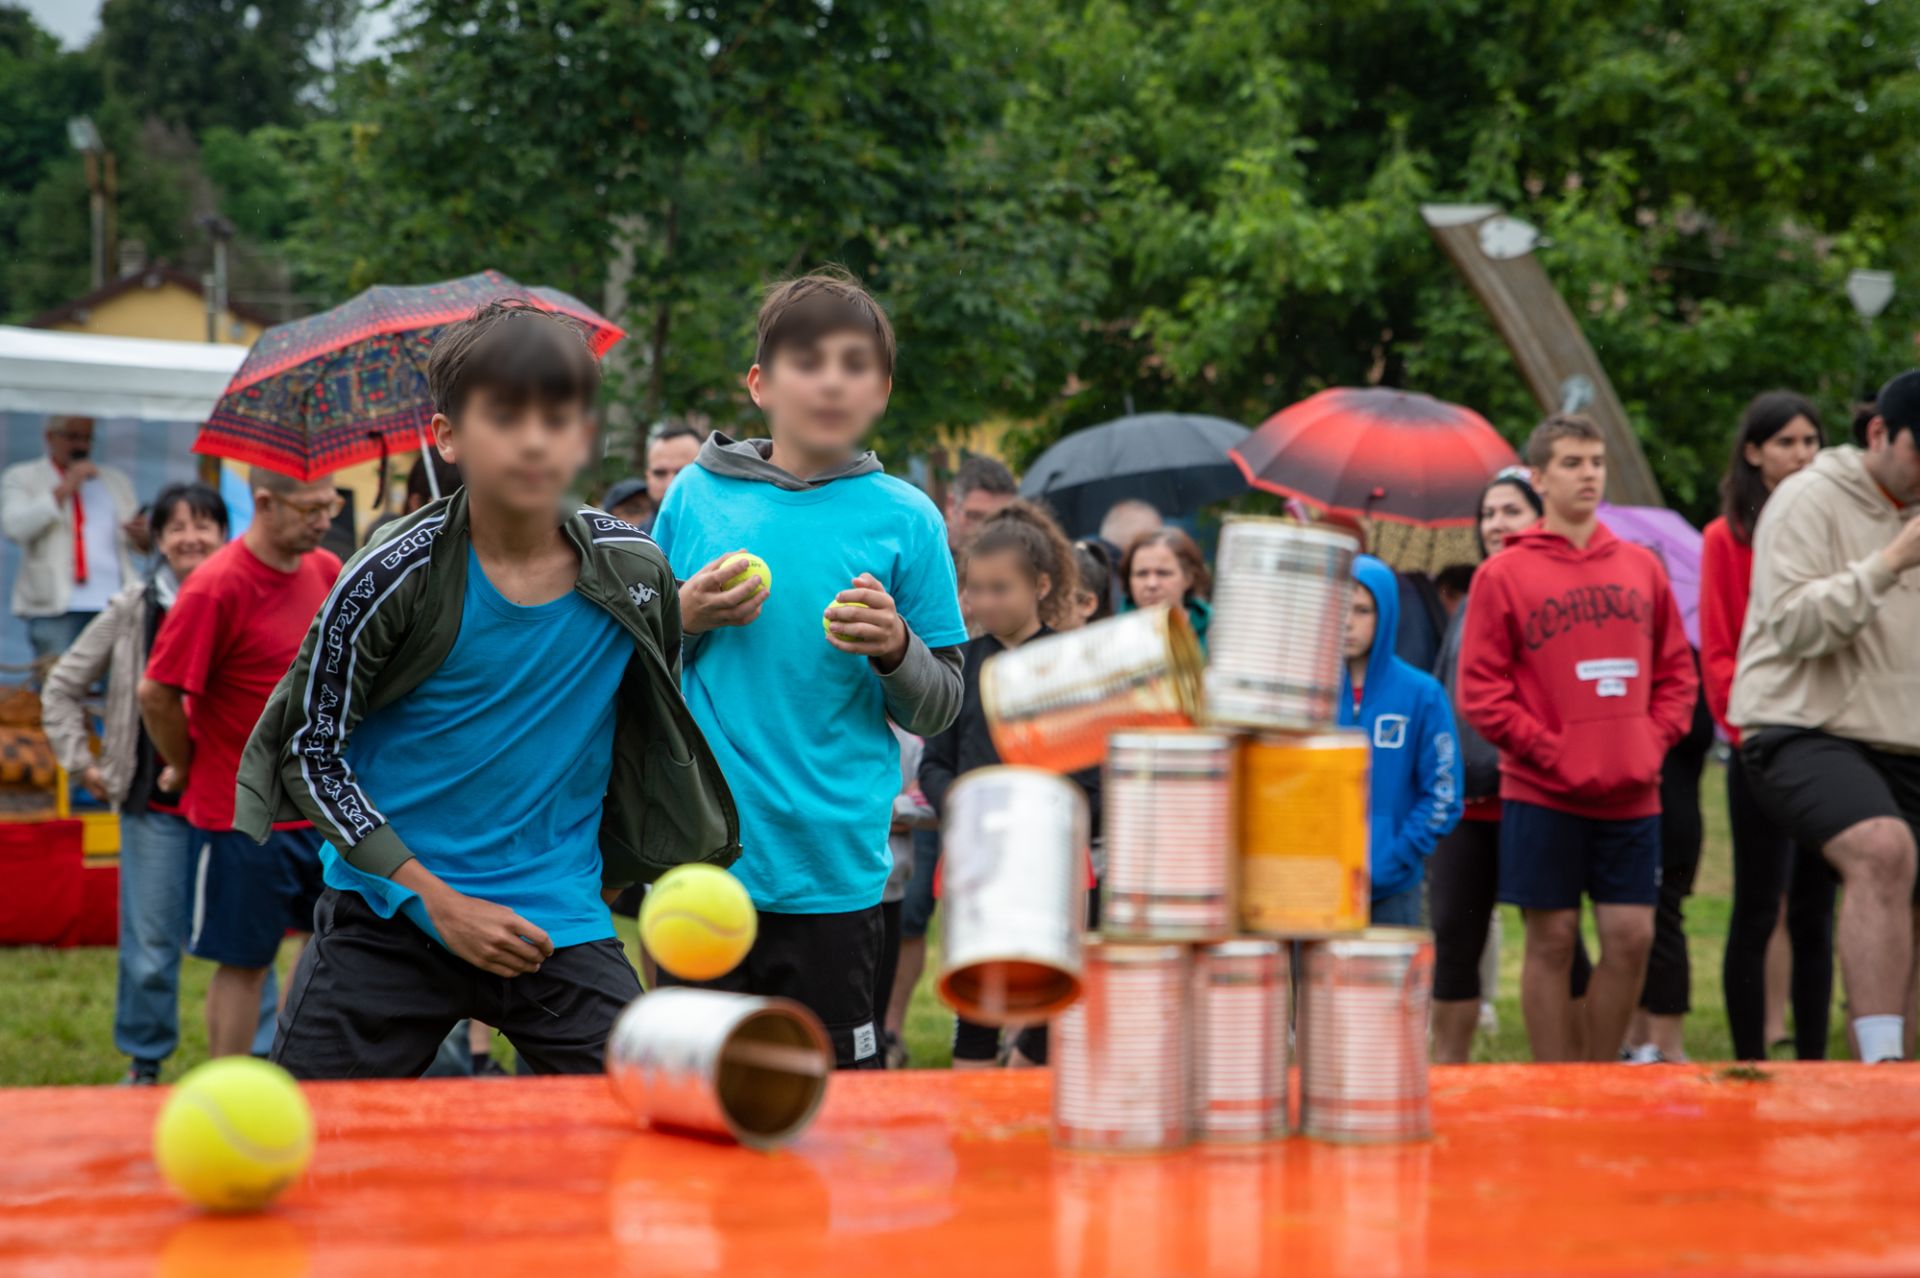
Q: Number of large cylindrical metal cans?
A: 9